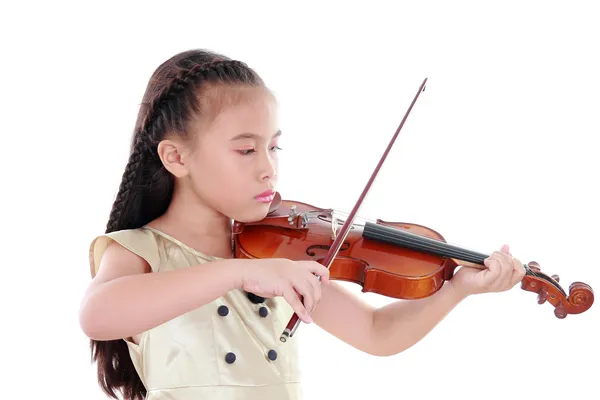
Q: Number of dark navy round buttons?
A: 4